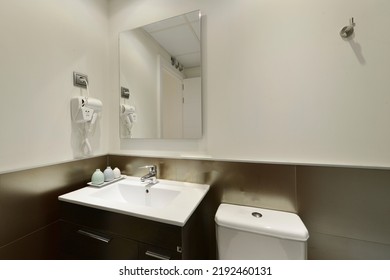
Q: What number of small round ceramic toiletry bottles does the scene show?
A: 3